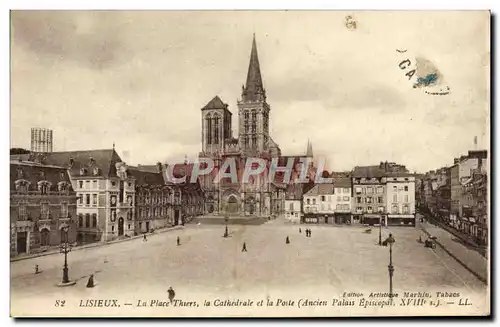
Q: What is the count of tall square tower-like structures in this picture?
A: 2